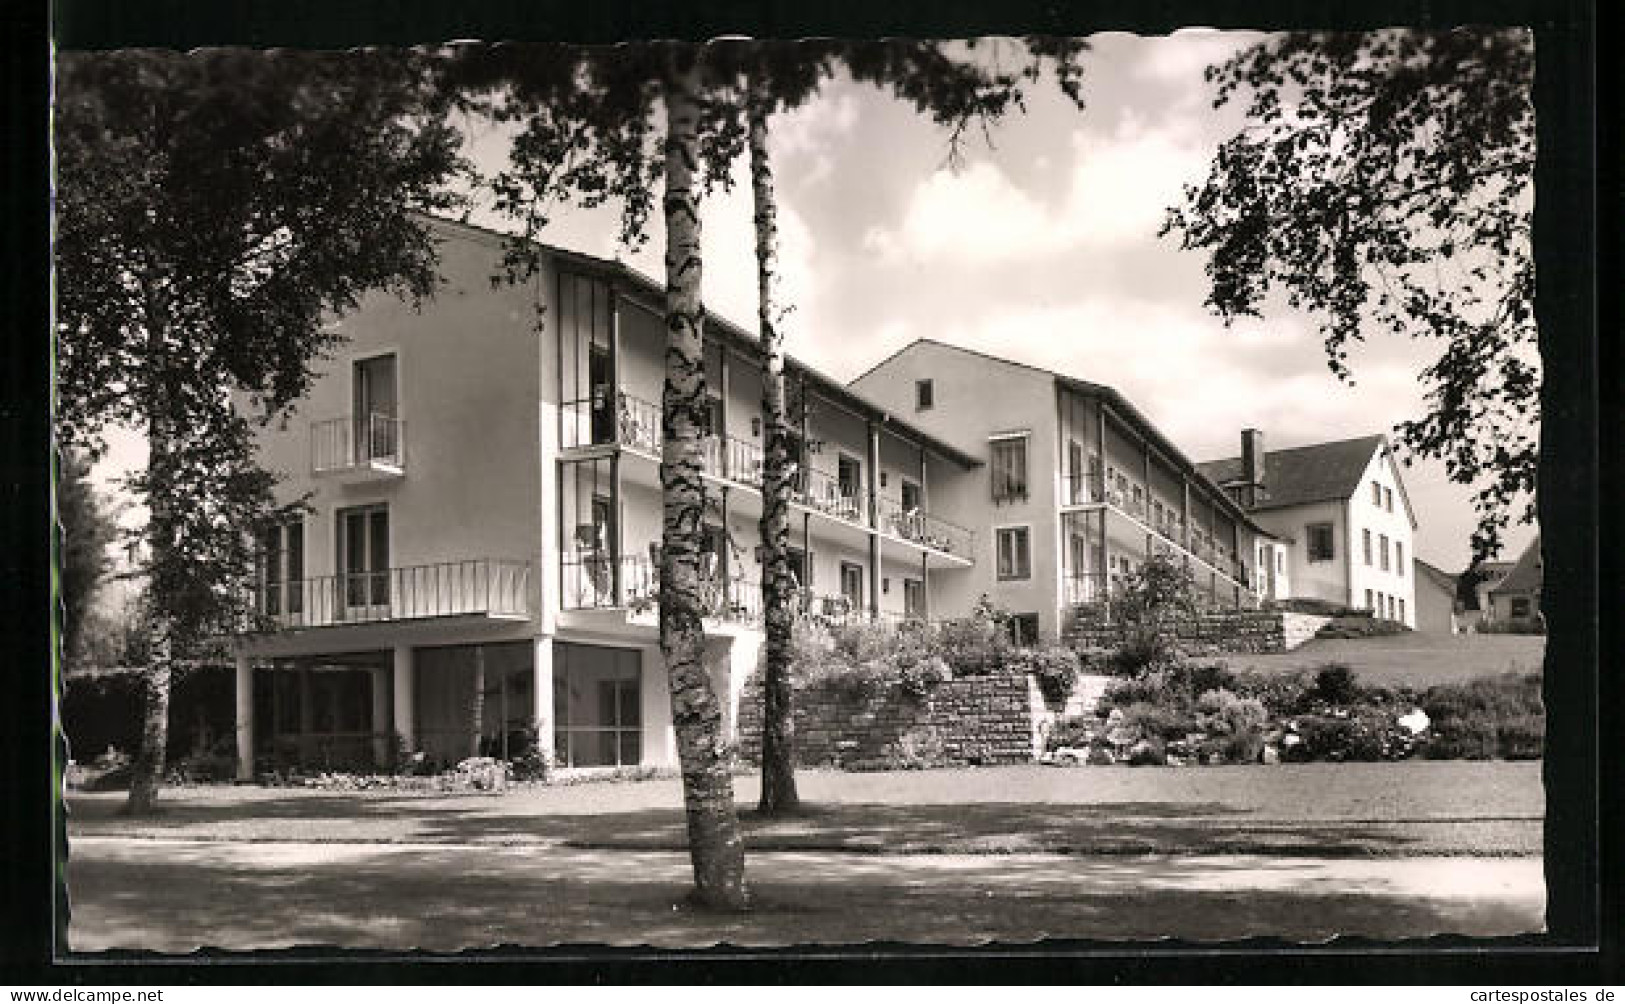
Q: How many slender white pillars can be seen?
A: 3